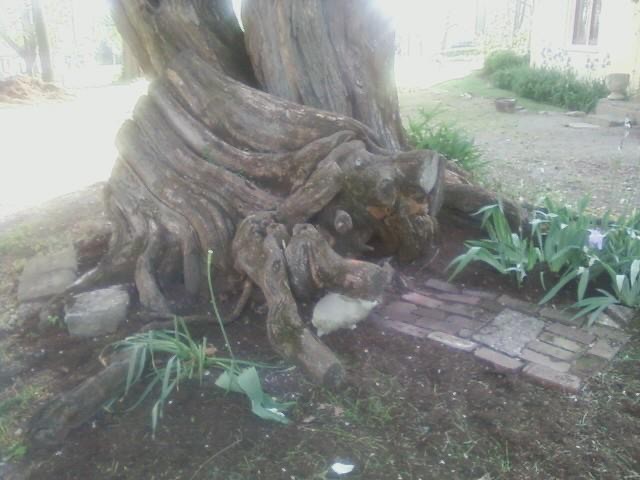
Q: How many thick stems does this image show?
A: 2